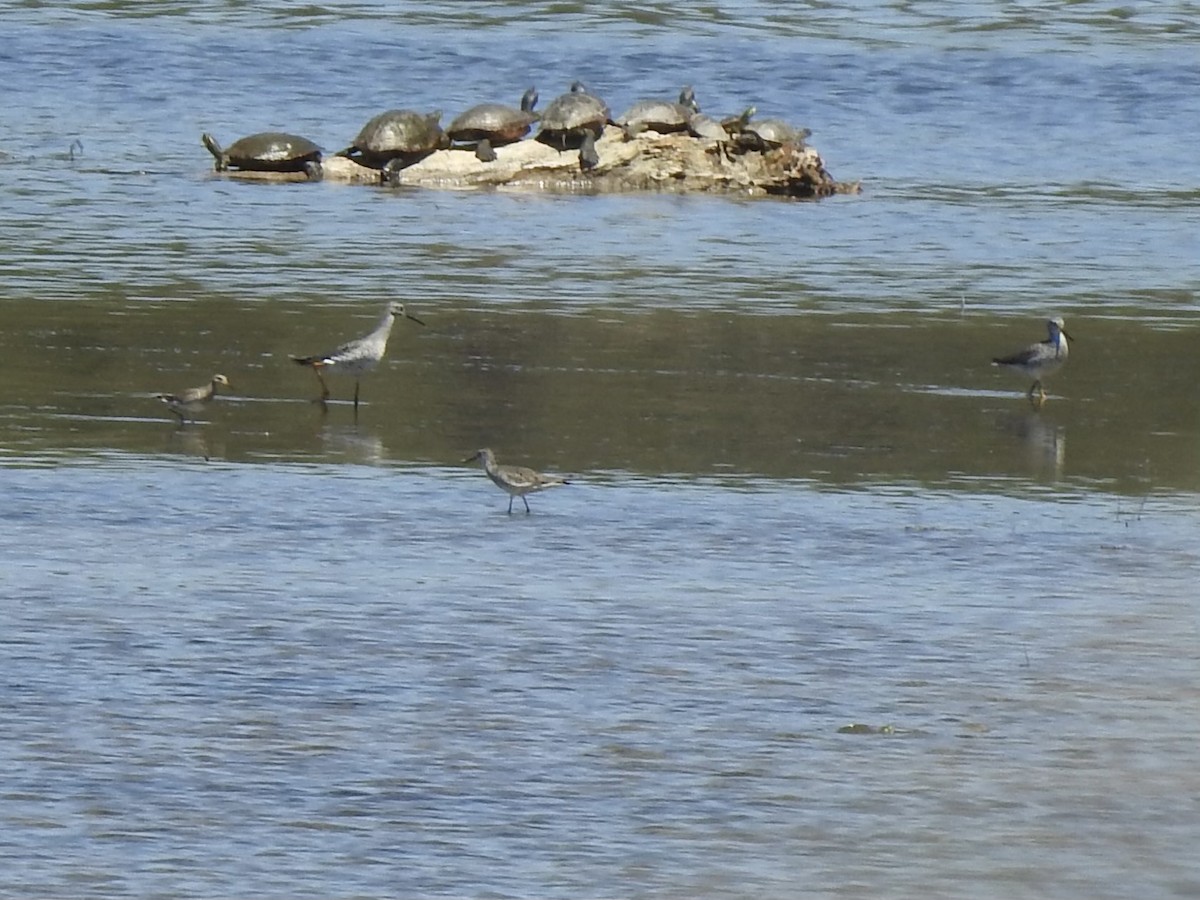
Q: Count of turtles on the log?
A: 8